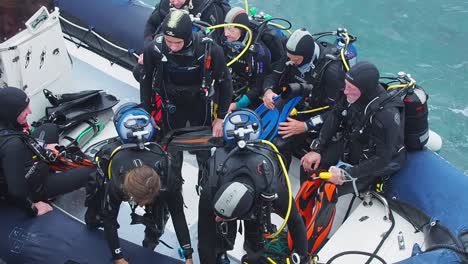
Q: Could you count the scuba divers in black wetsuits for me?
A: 8